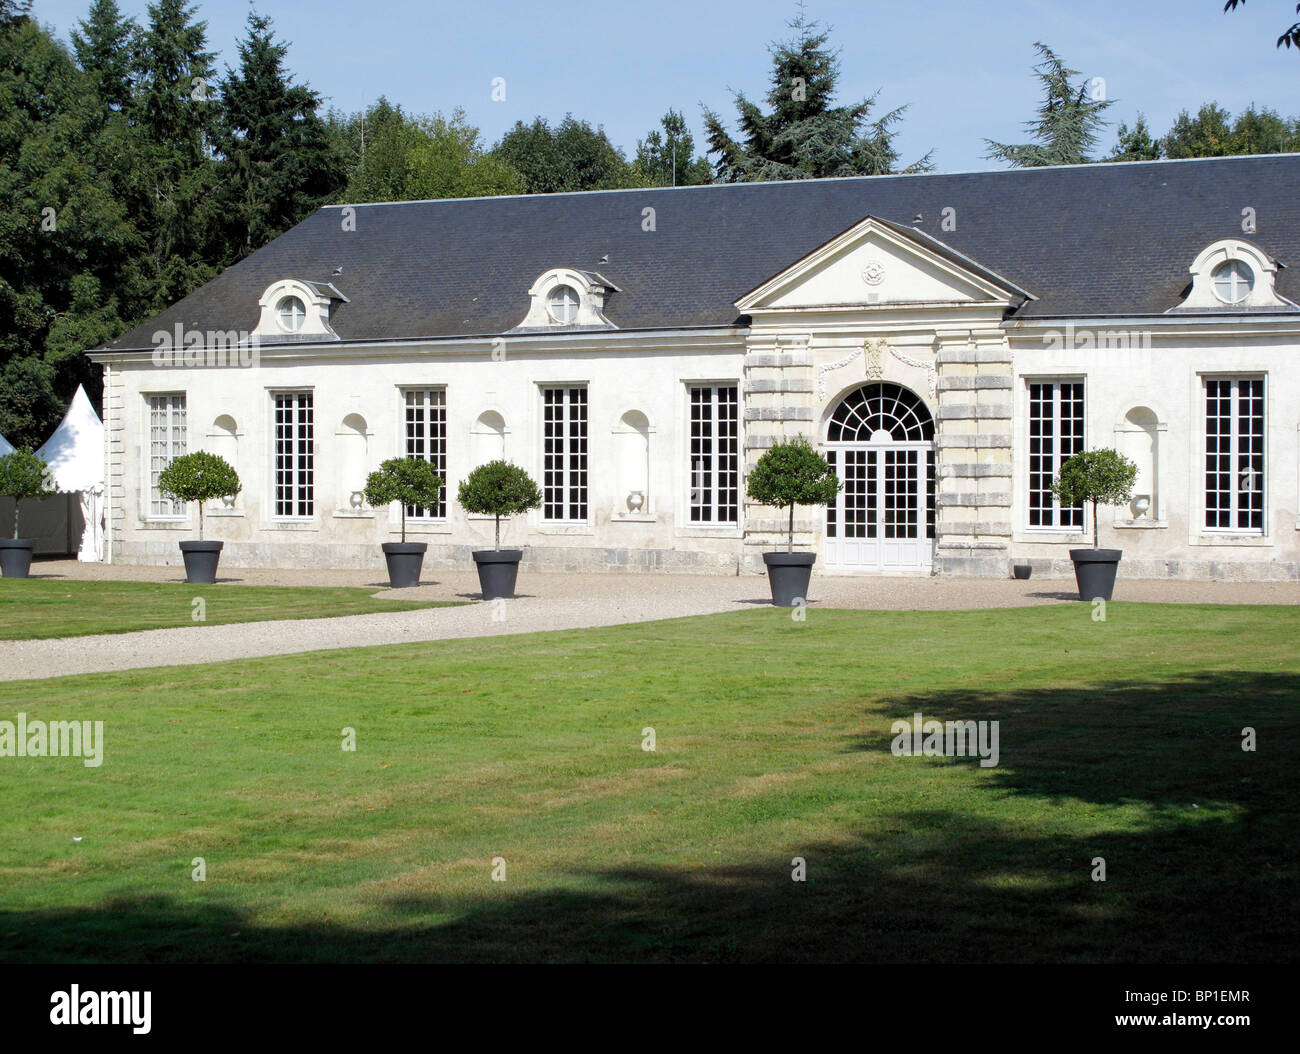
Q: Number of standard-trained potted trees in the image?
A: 6